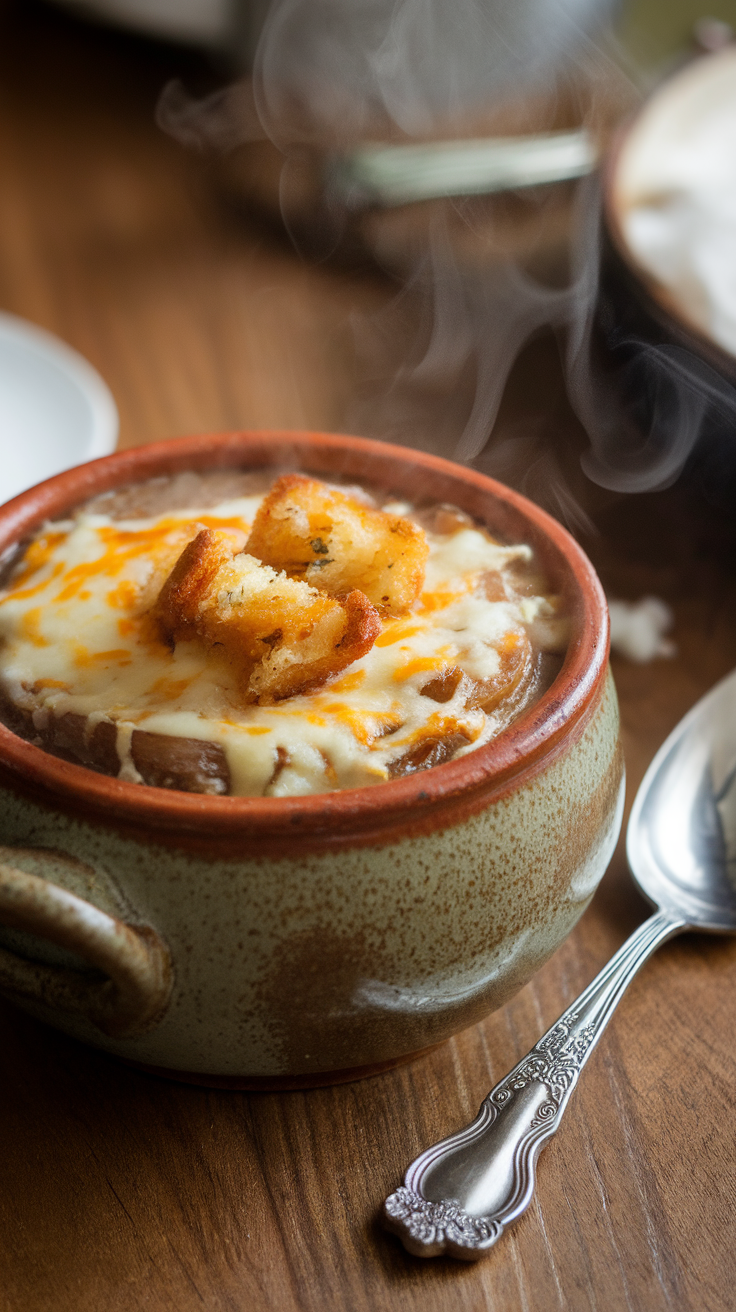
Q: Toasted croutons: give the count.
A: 2